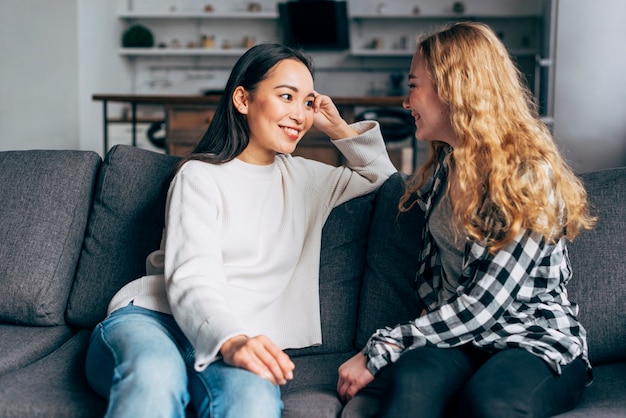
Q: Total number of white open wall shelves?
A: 4